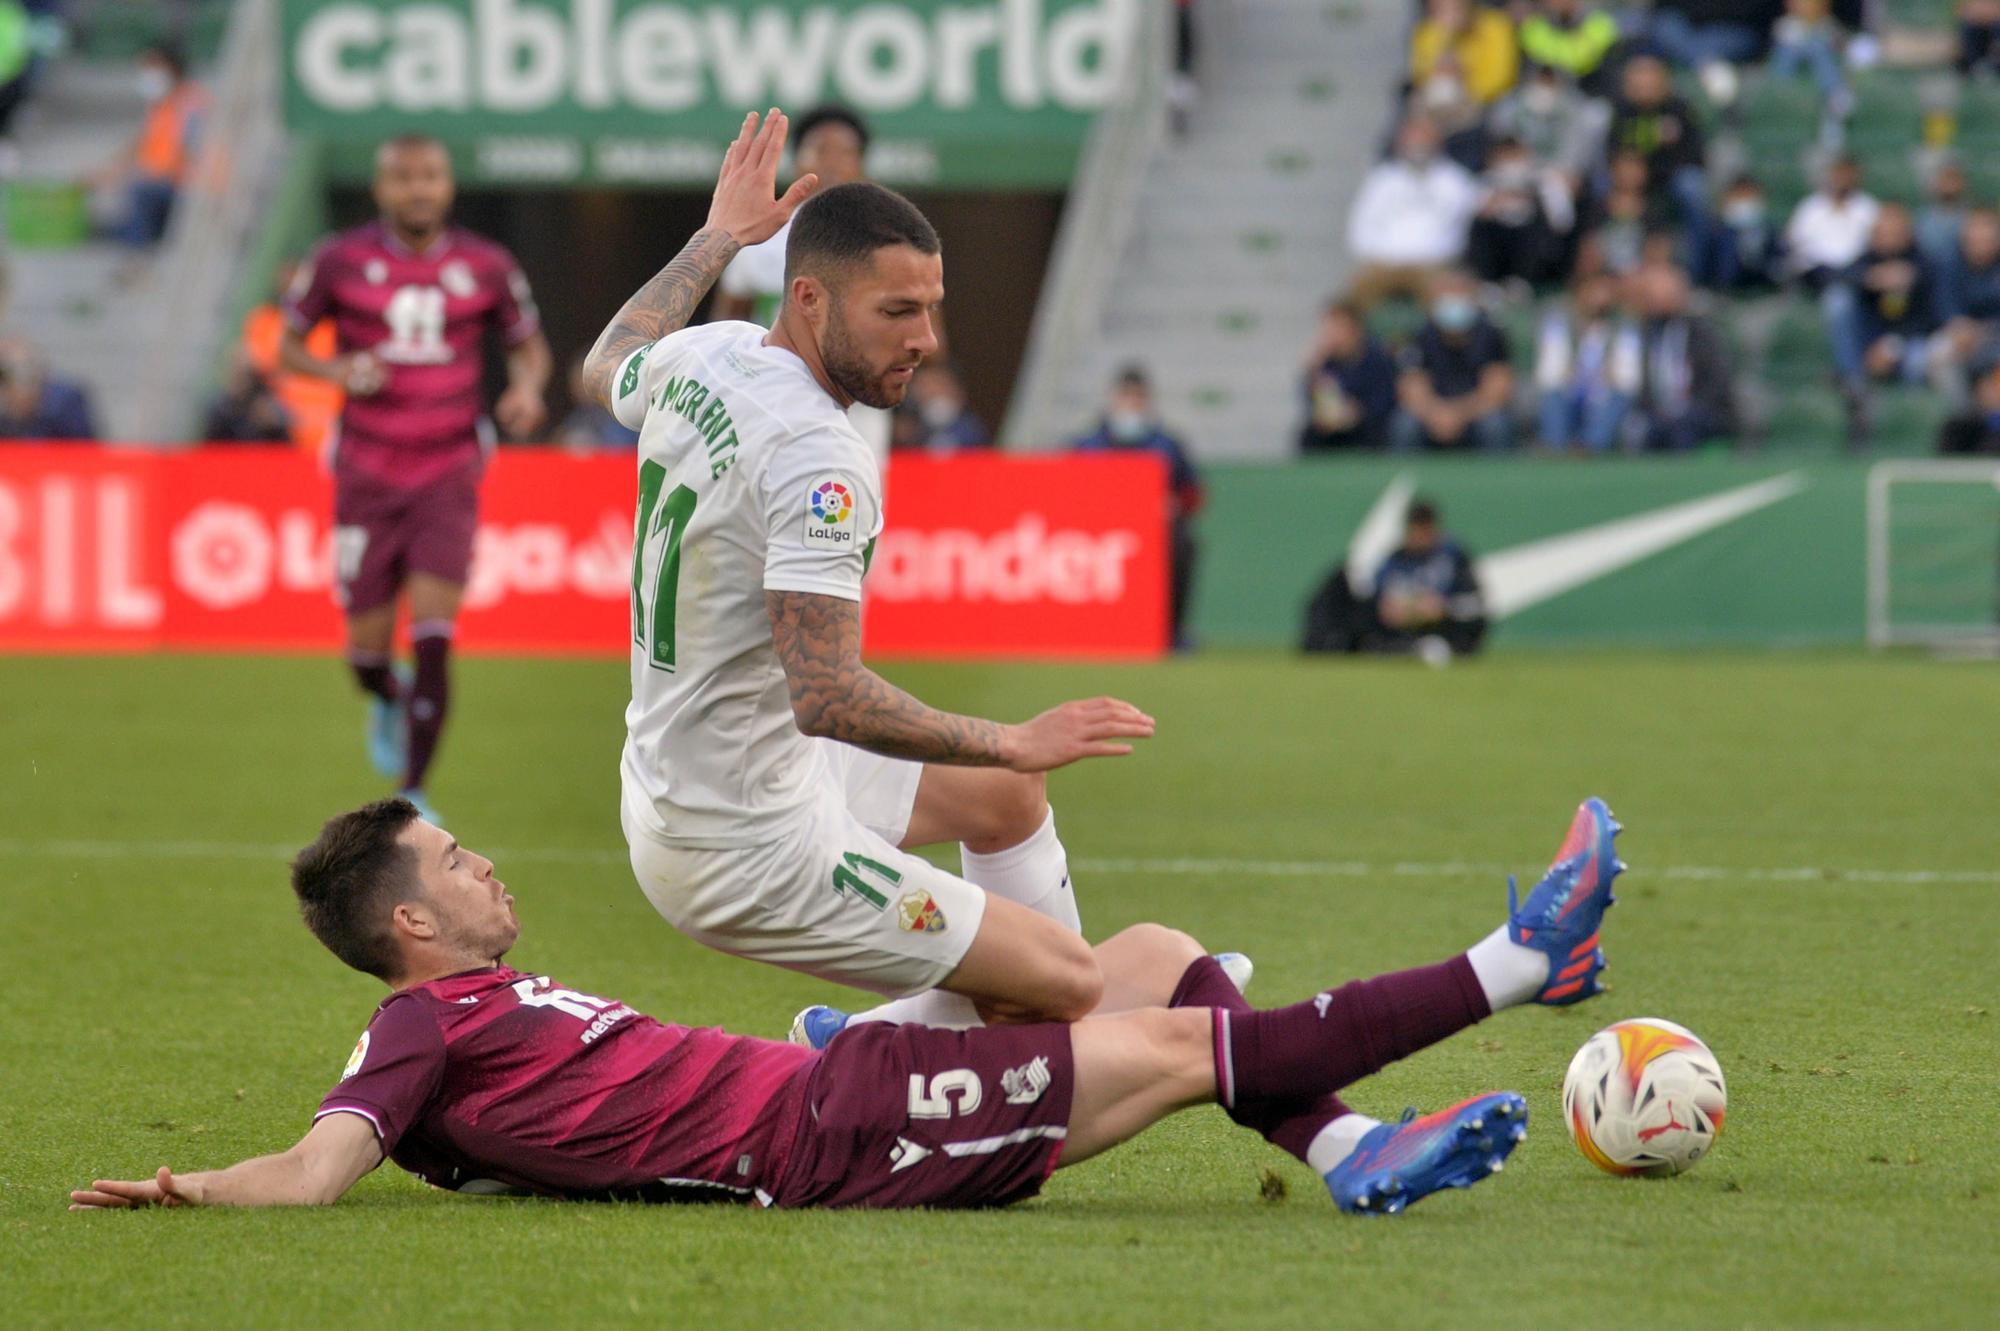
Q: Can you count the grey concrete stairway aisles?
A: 2